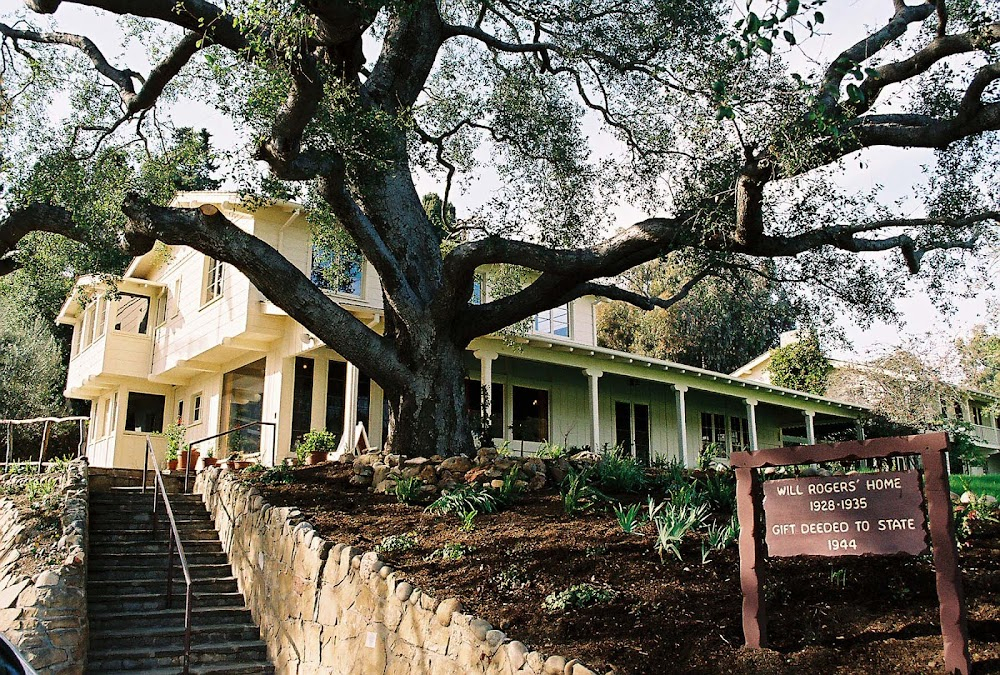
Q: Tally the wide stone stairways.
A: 1